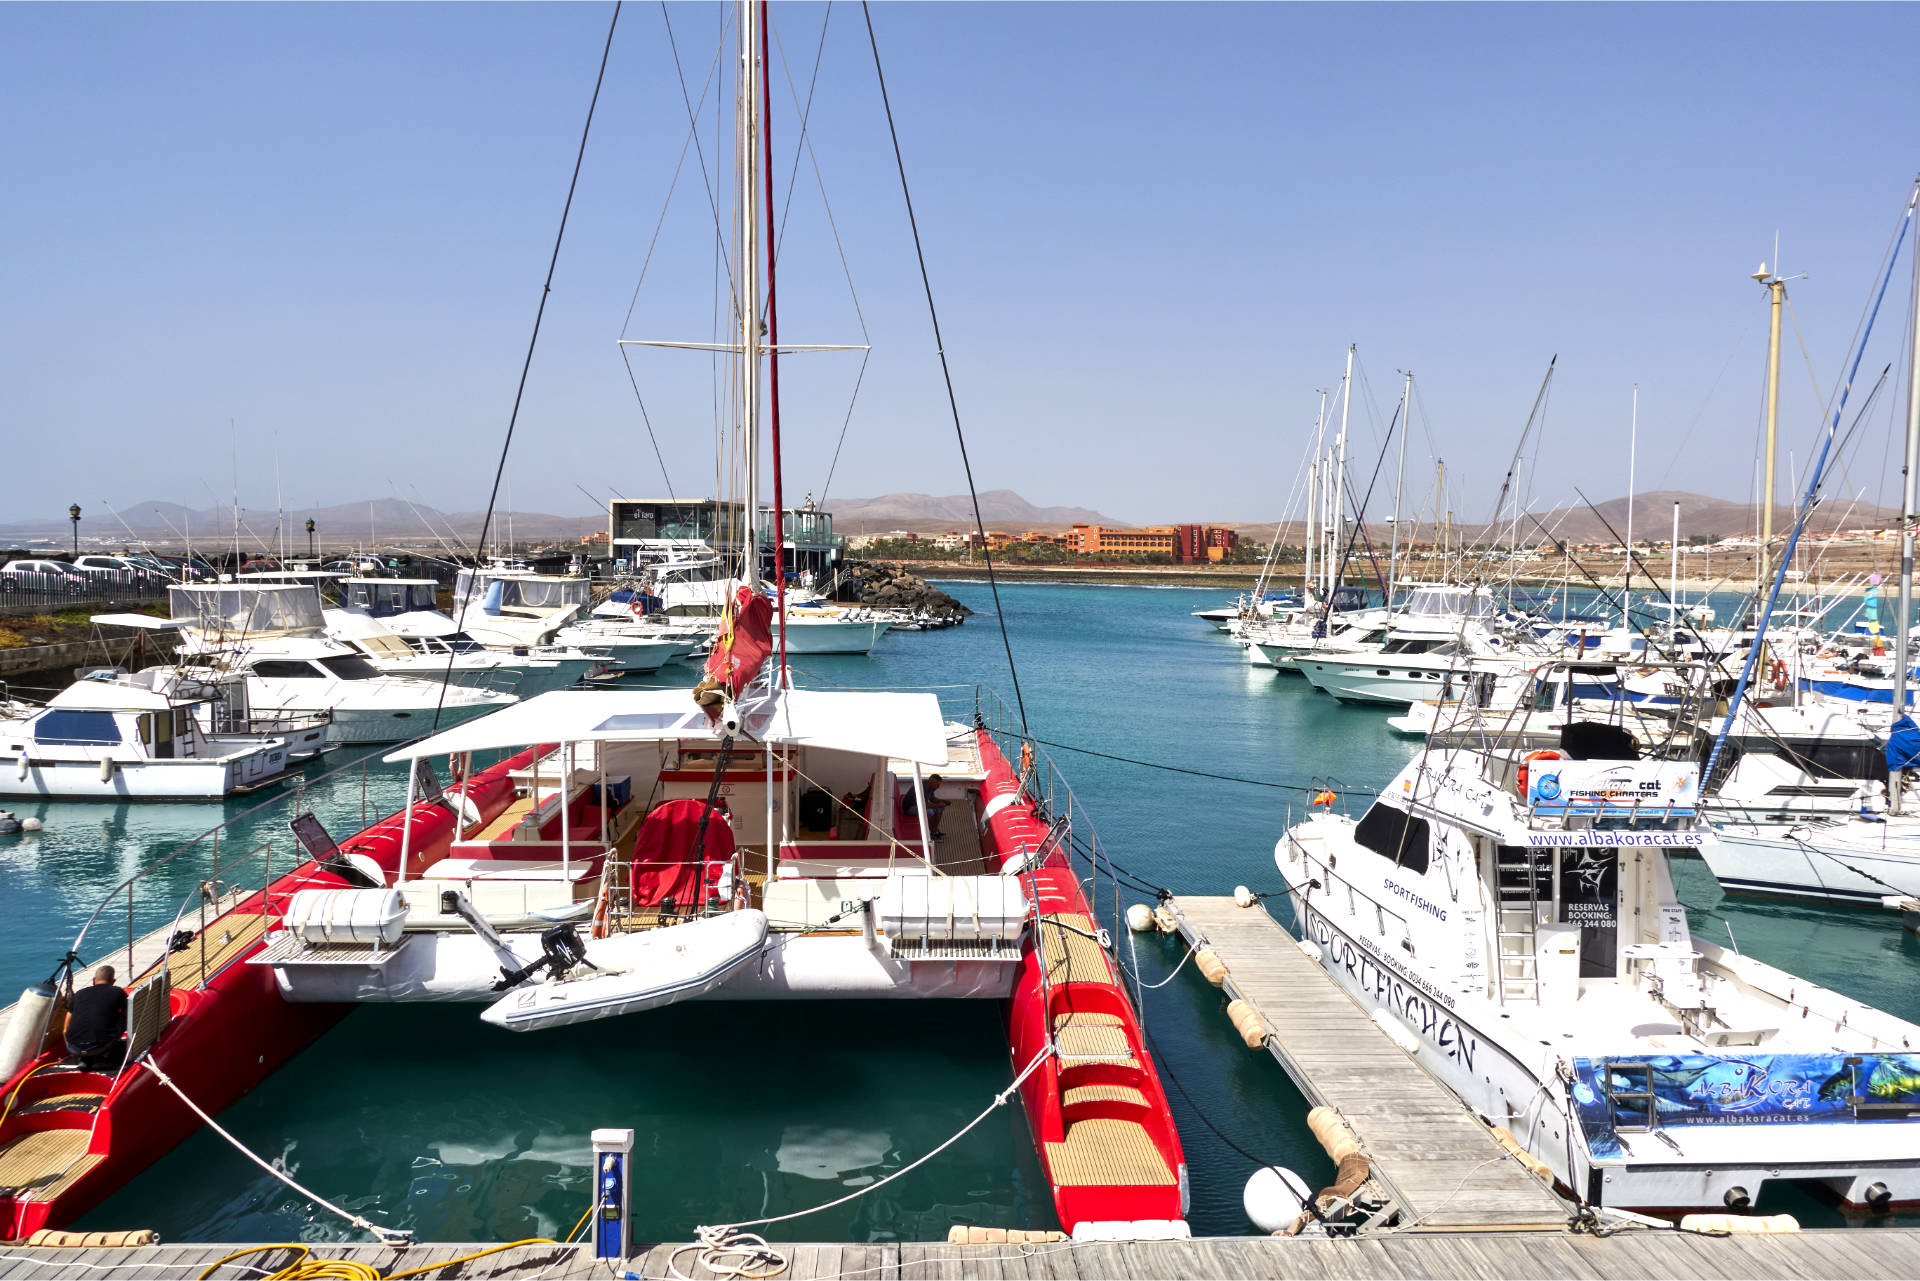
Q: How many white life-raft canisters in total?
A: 2